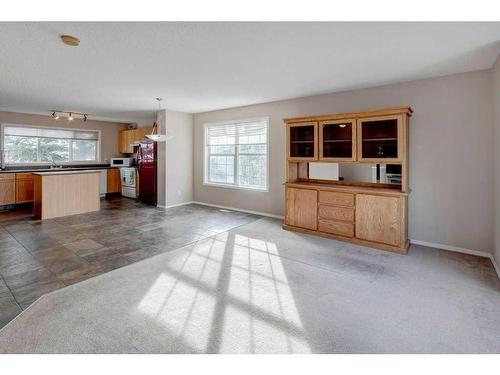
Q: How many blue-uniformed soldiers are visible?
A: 0